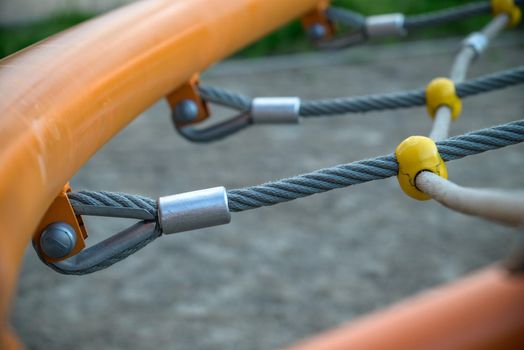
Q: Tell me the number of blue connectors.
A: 0